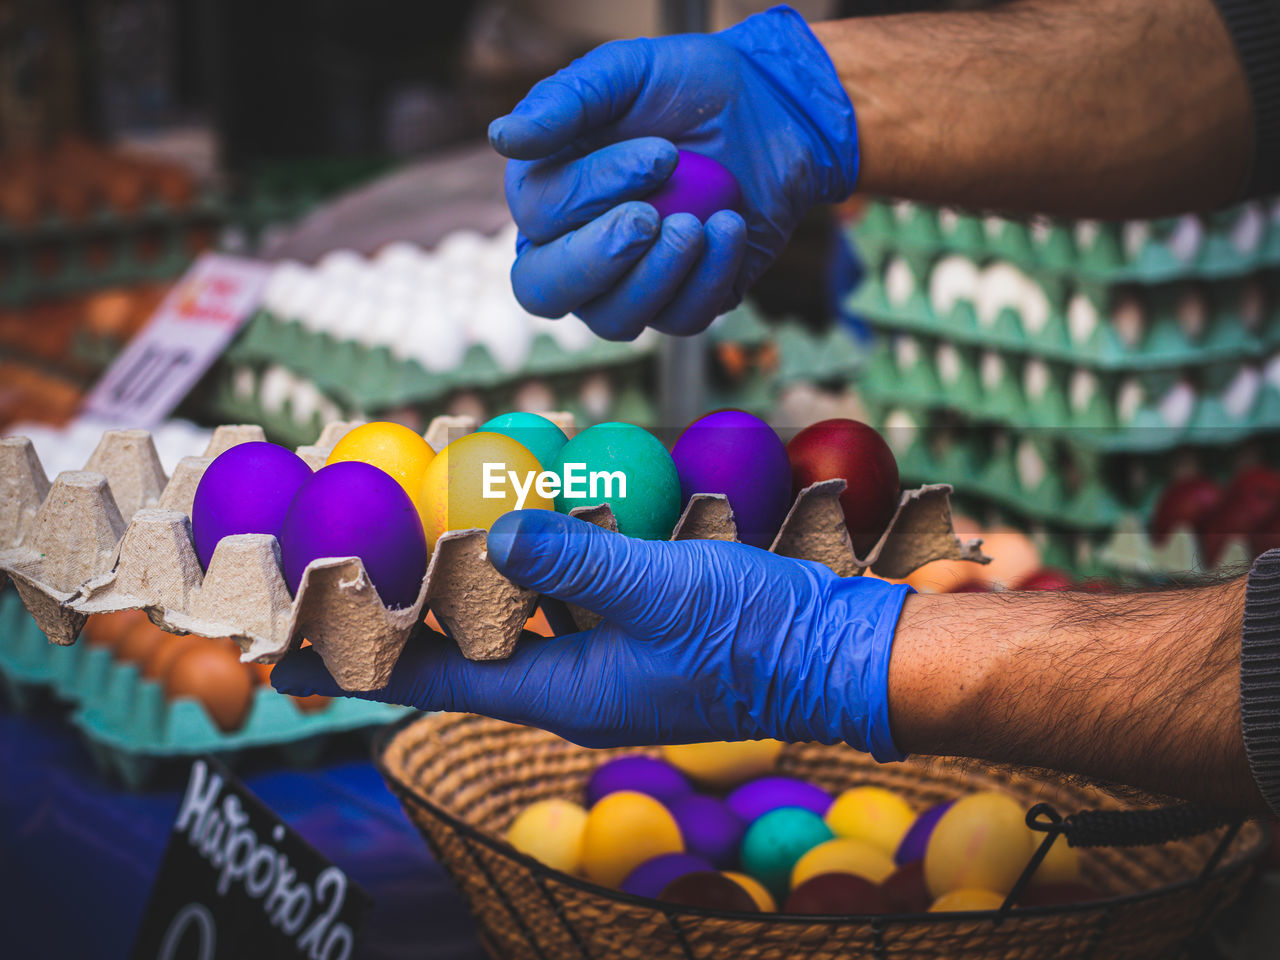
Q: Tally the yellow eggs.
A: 11